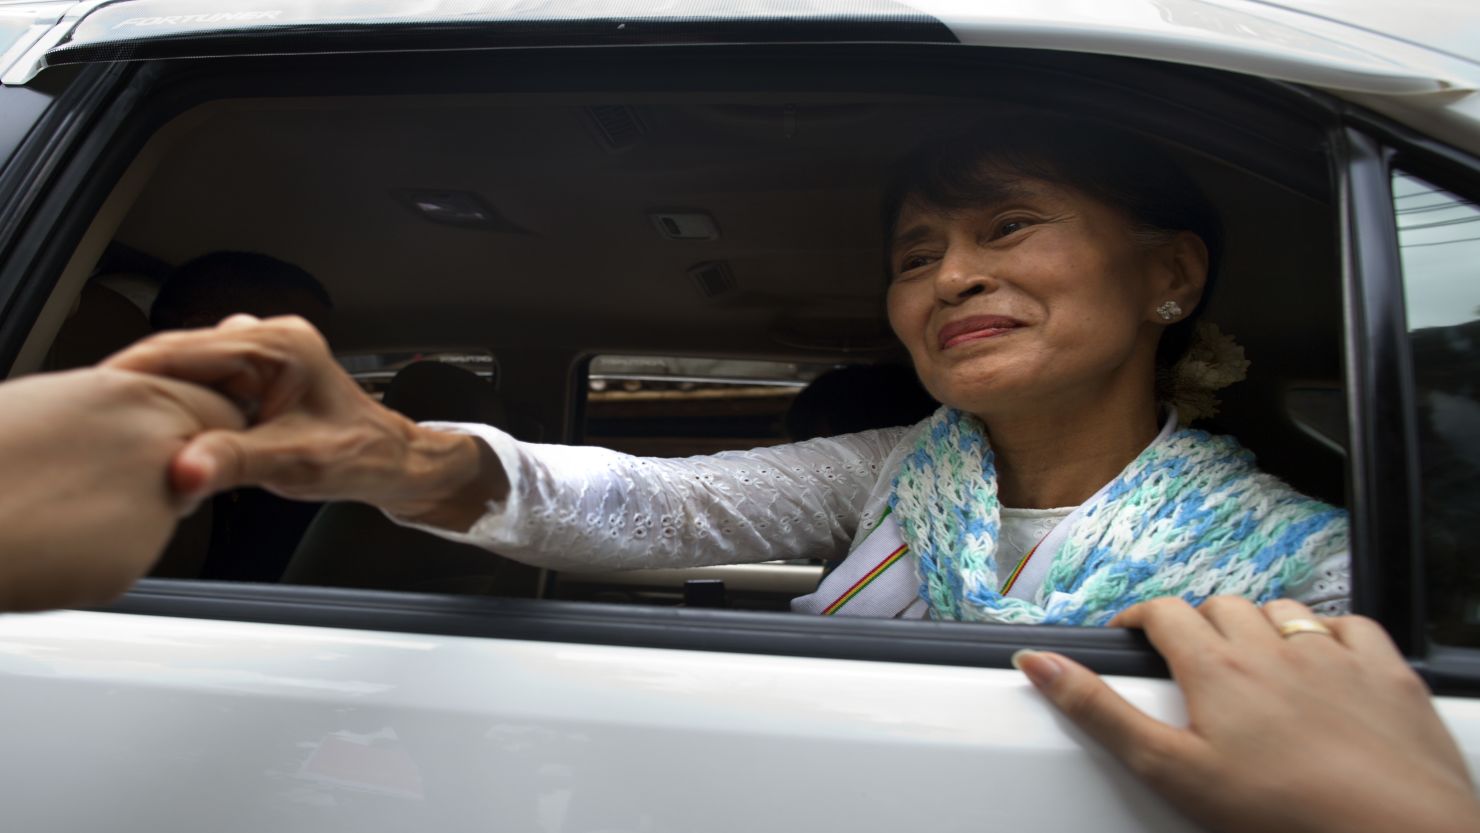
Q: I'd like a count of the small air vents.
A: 2